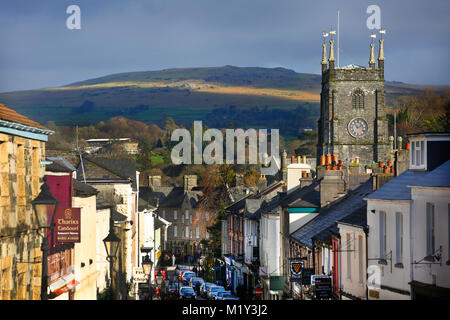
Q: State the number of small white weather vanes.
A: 4